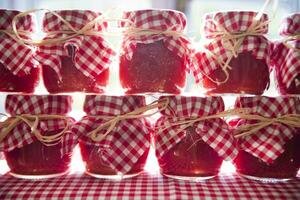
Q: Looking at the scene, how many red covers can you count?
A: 9